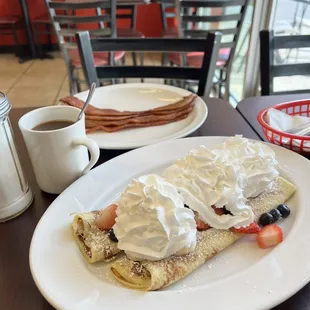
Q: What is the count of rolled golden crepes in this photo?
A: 2